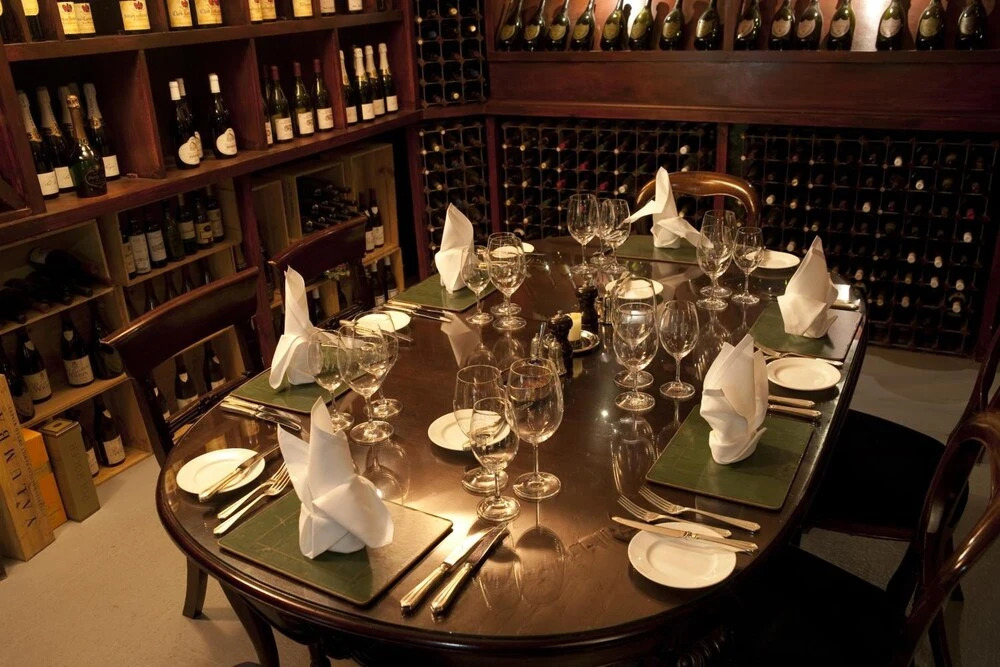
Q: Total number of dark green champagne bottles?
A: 15